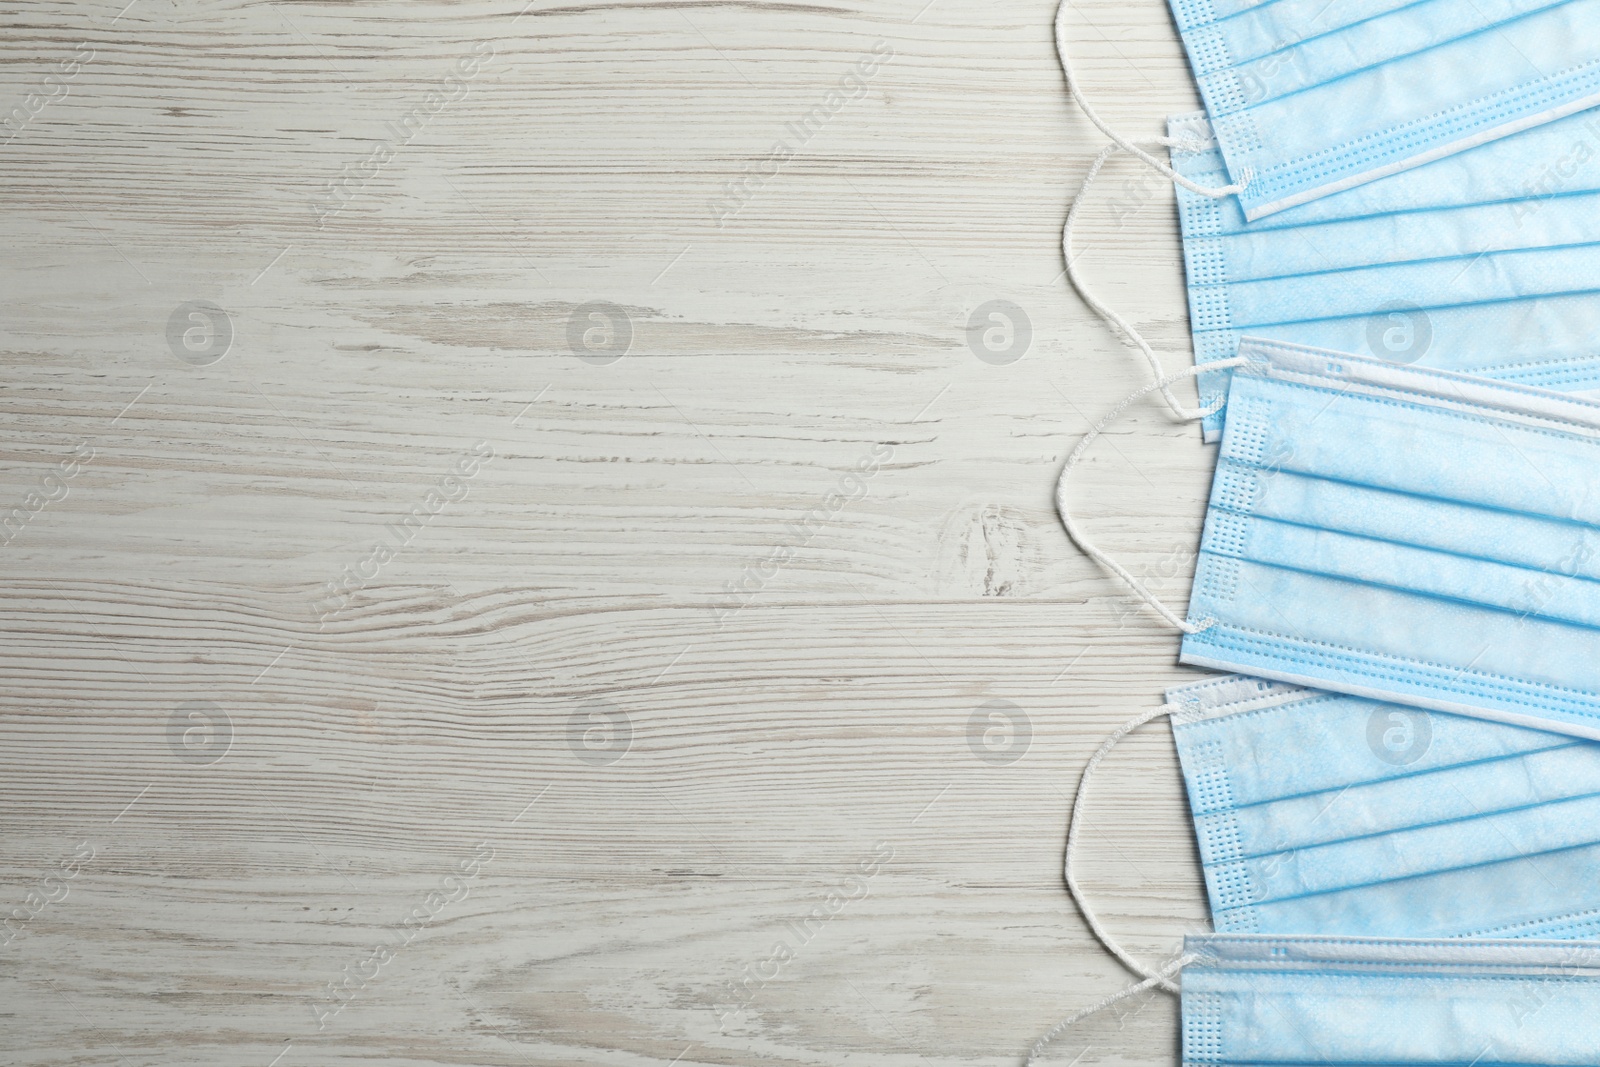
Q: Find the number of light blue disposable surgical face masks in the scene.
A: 5